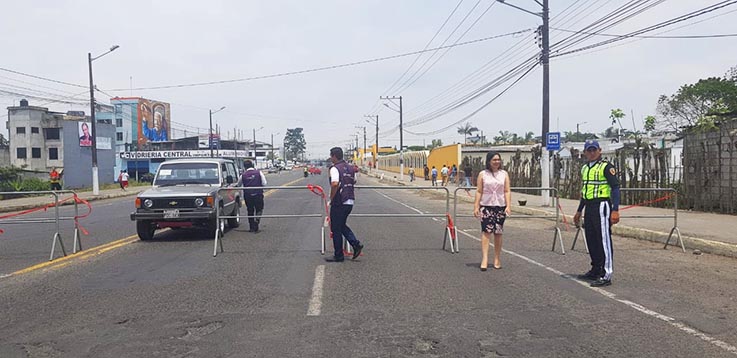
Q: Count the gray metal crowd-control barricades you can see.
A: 6